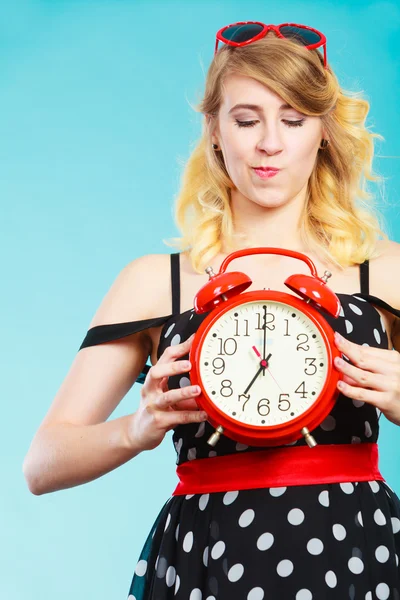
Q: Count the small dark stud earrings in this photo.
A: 2